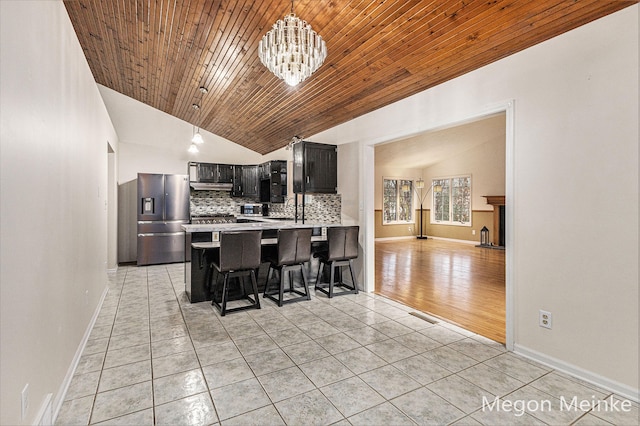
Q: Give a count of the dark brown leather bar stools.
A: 3